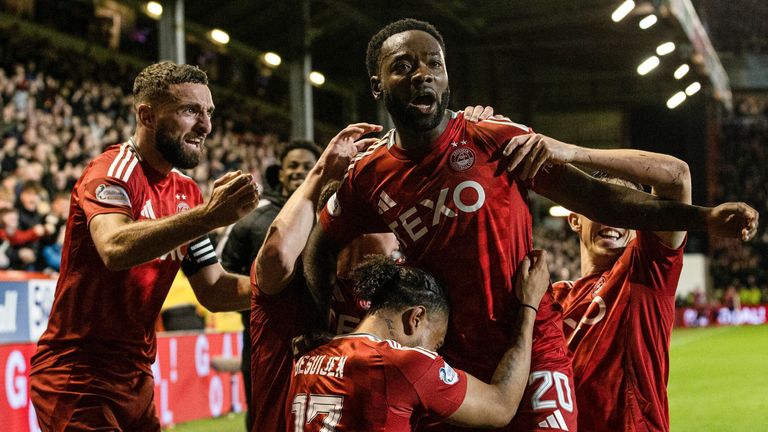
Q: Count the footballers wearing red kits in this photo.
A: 5